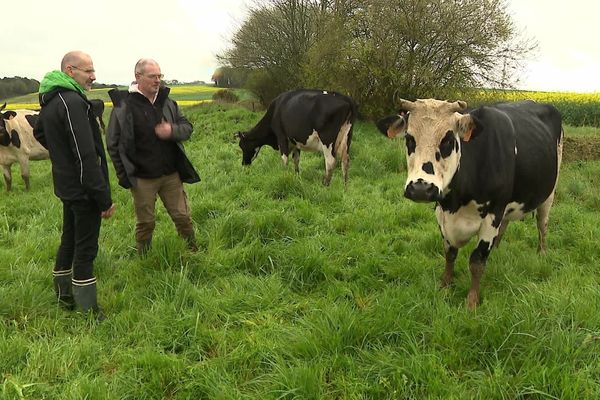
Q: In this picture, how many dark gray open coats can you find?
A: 1